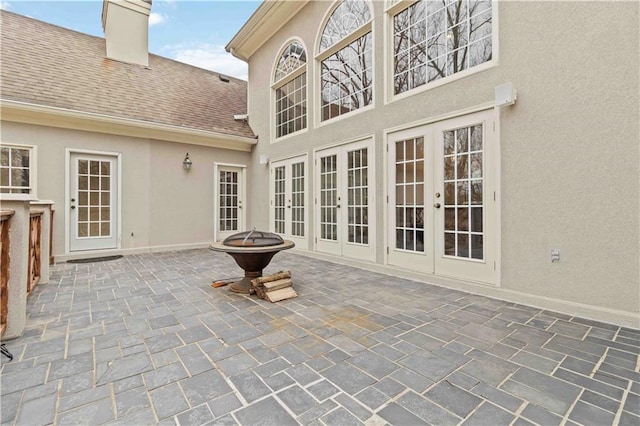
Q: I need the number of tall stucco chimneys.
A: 1